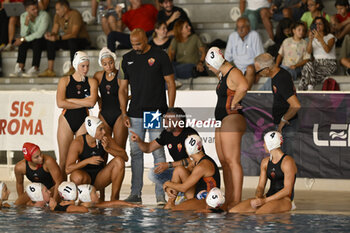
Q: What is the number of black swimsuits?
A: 7